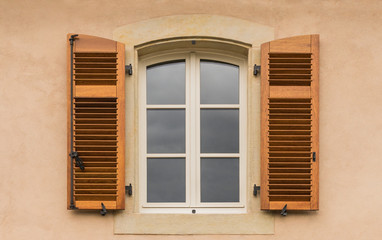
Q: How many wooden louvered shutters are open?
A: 2